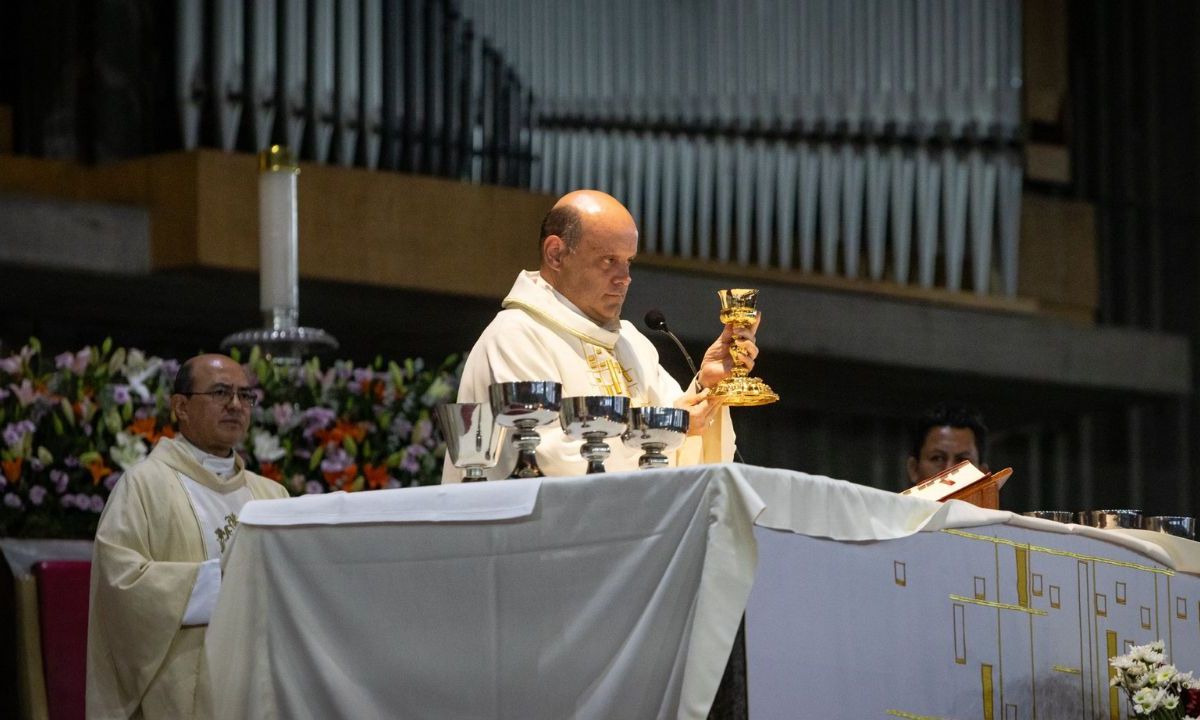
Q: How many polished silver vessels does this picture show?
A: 7